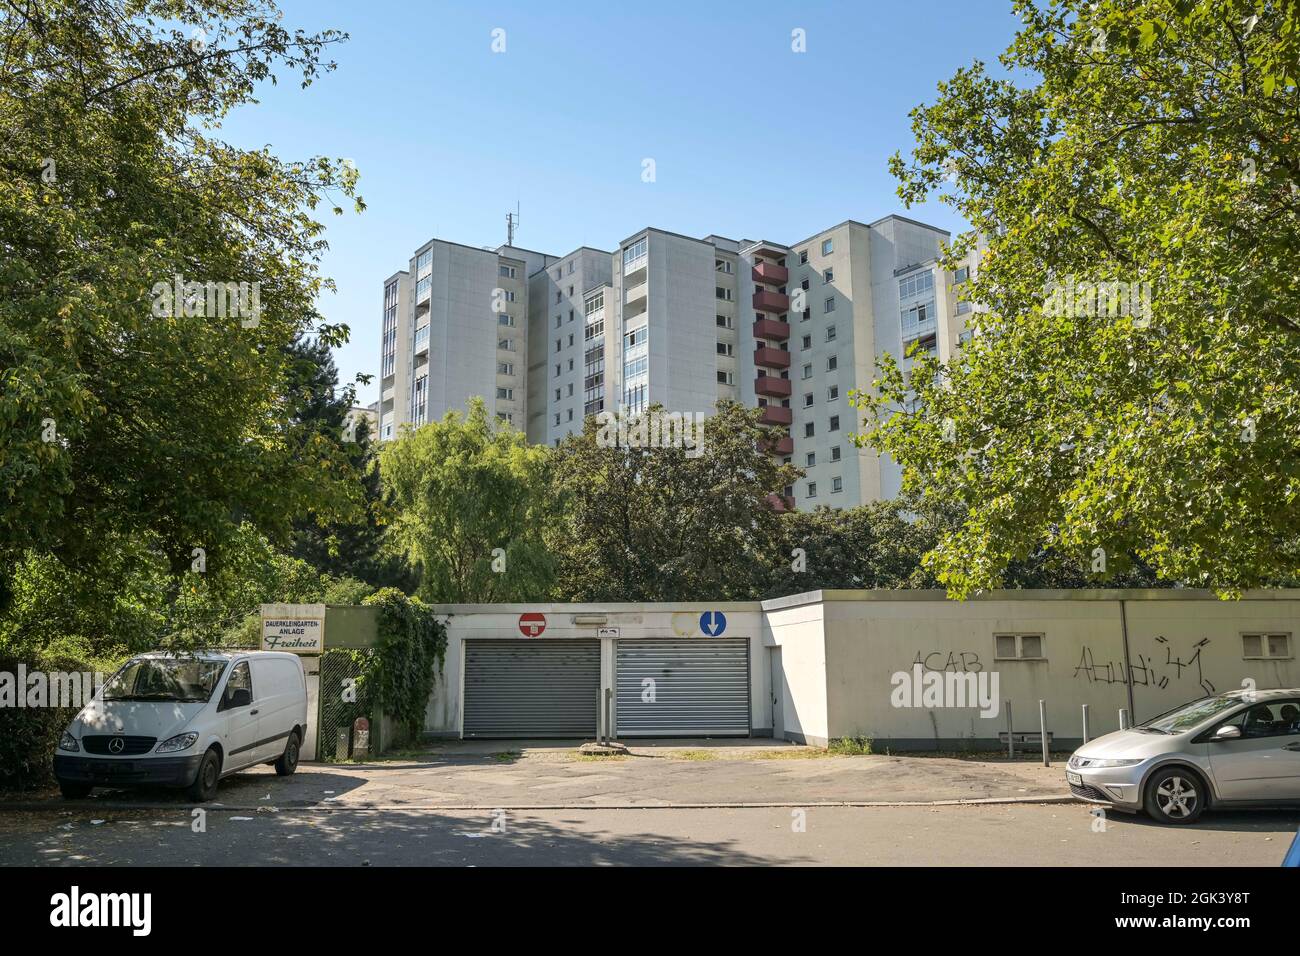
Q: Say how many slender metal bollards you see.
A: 4